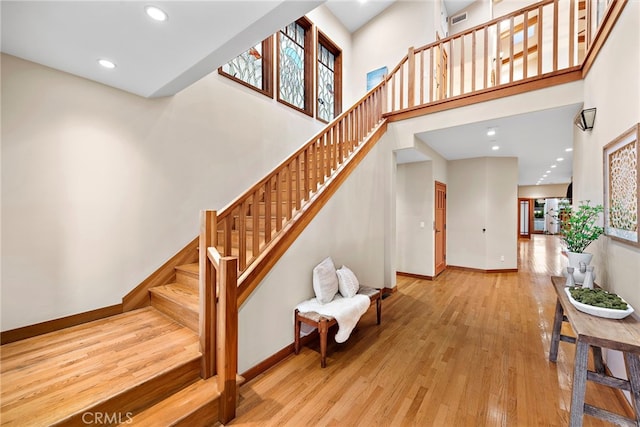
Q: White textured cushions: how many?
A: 2